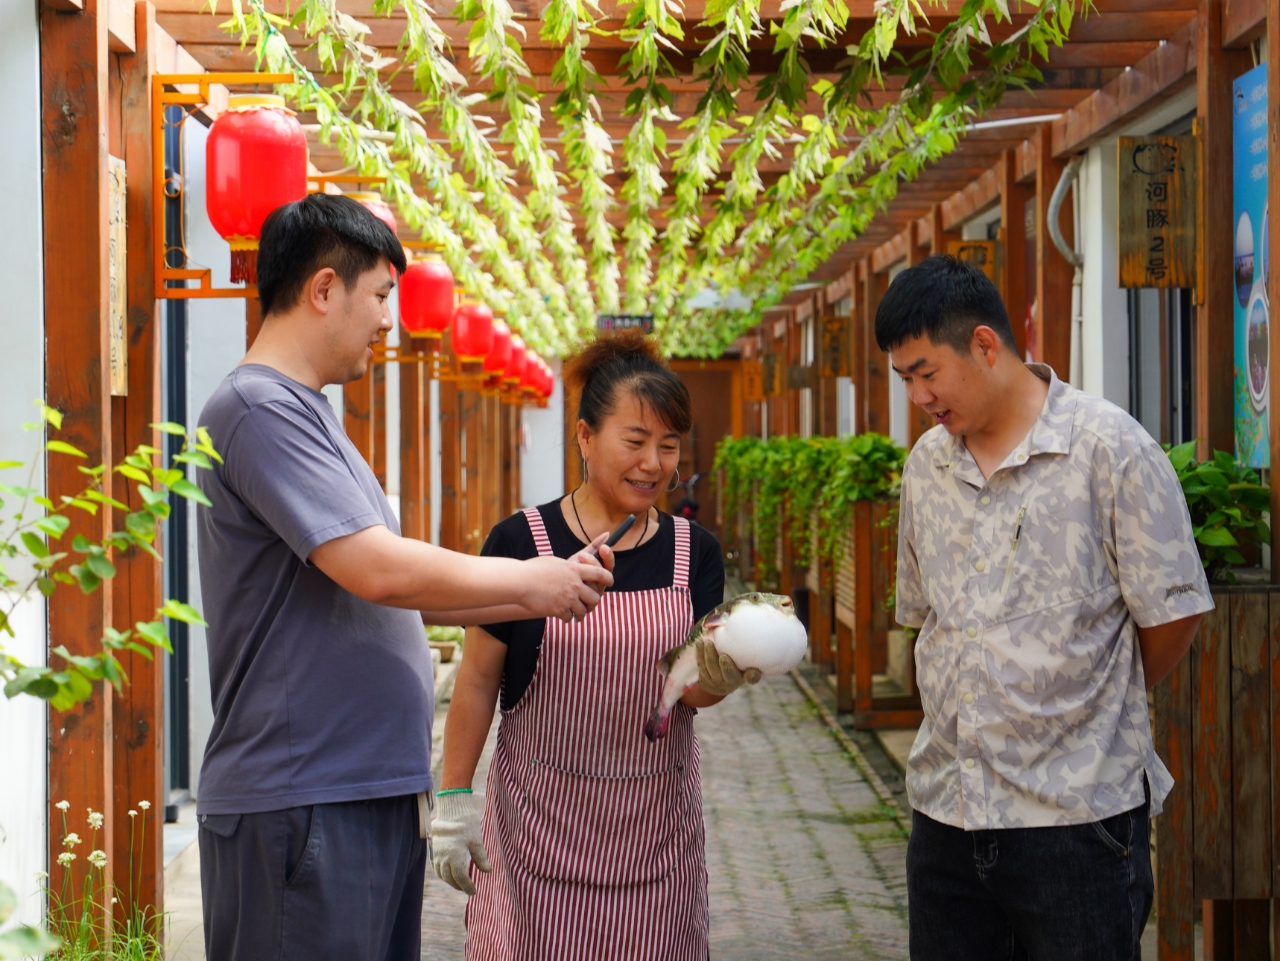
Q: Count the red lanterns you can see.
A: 9